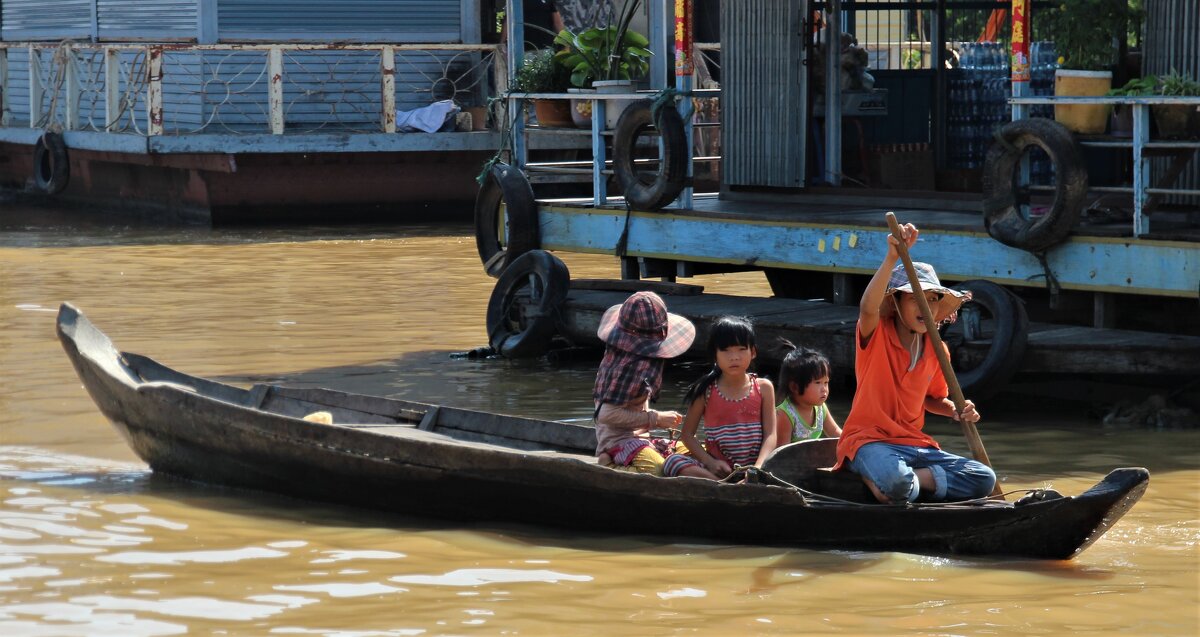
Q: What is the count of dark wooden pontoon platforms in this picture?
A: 1